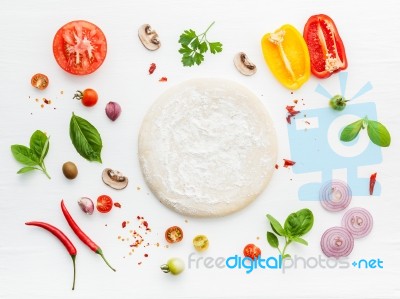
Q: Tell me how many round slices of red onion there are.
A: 3